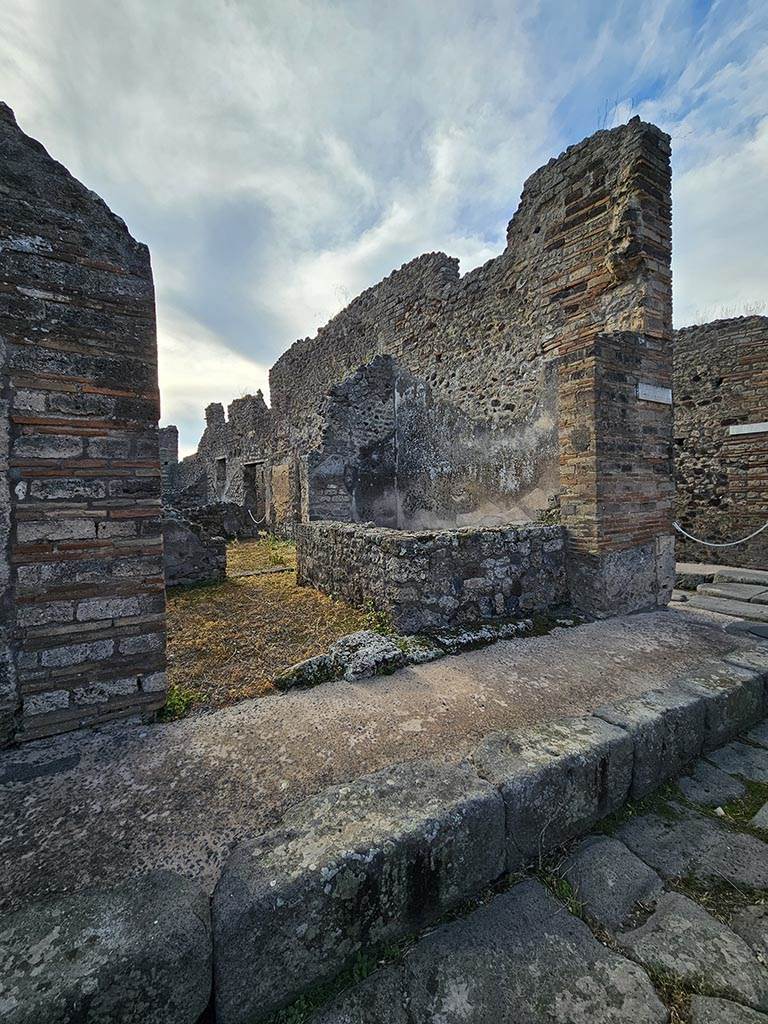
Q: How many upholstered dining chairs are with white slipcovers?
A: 0